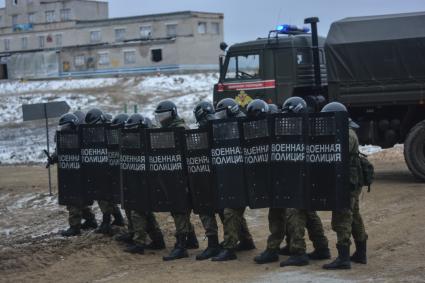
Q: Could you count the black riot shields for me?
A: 10